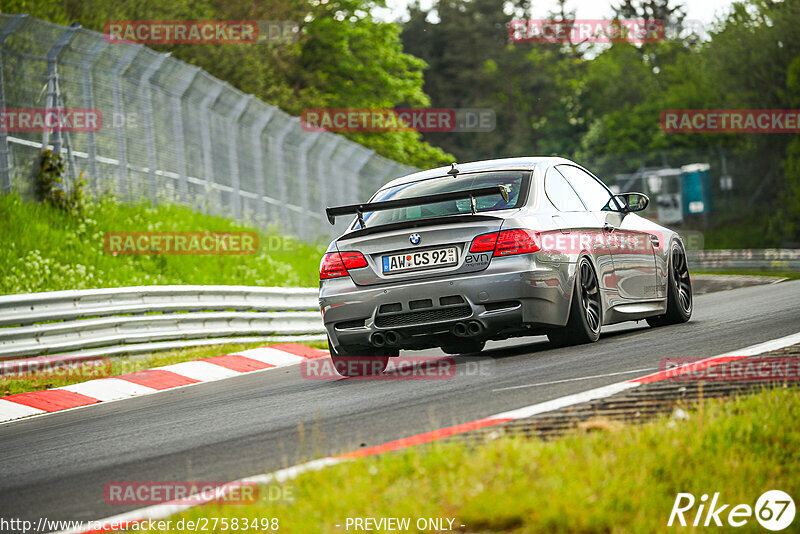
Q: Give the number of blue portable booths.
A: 1